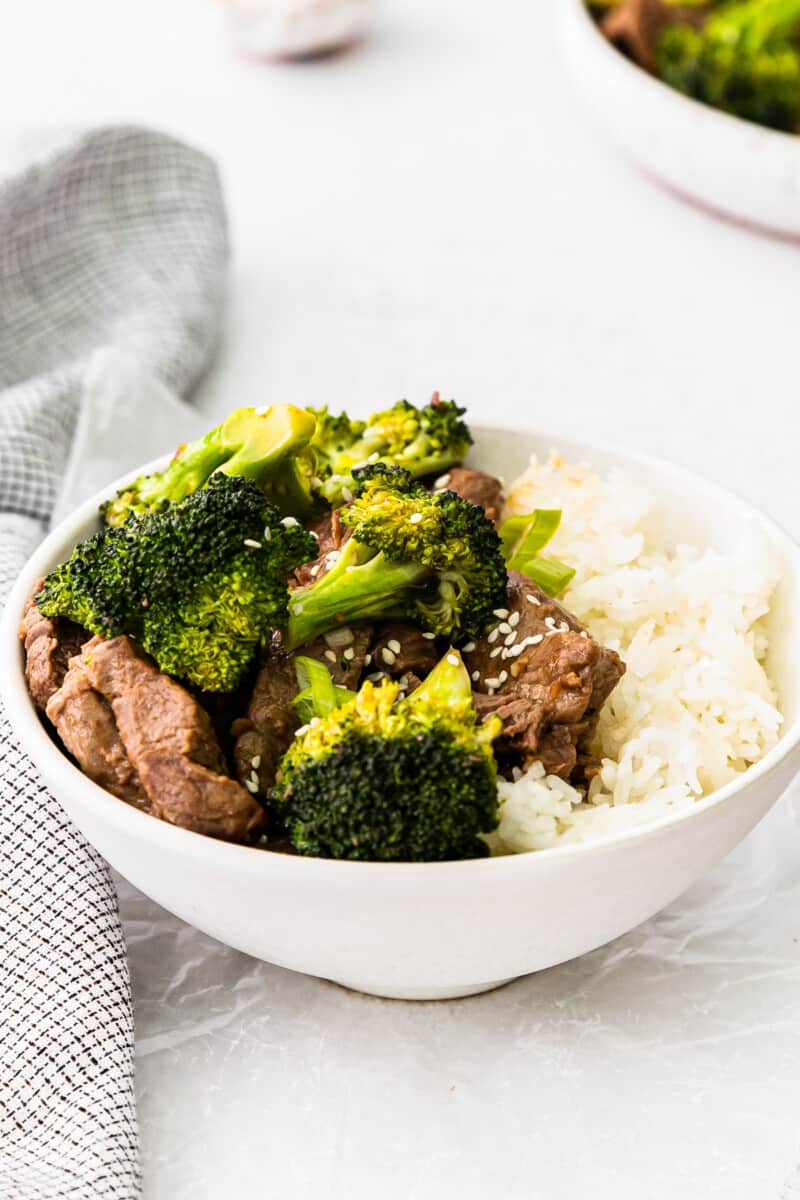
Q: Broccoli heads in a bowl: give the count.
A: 5